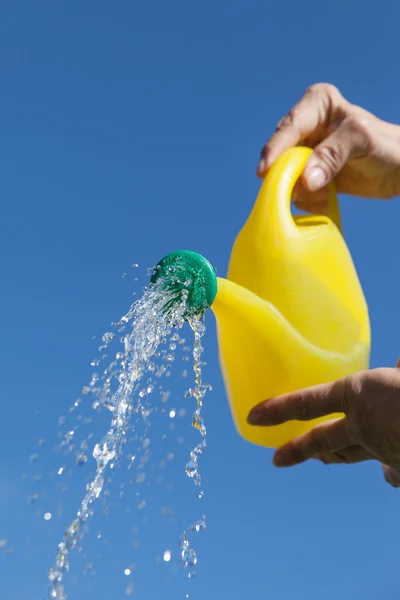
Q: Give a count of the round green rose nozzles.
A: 1